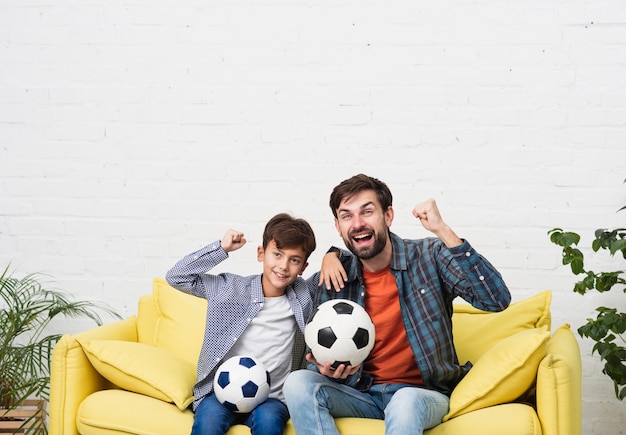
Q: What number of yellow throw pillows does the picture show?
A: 2